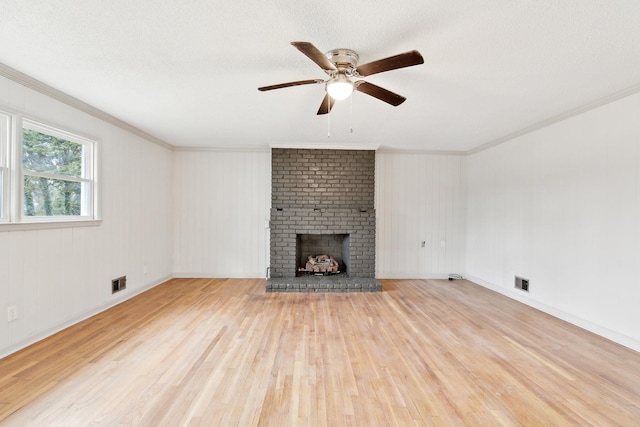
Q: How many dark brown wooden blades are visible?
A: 5